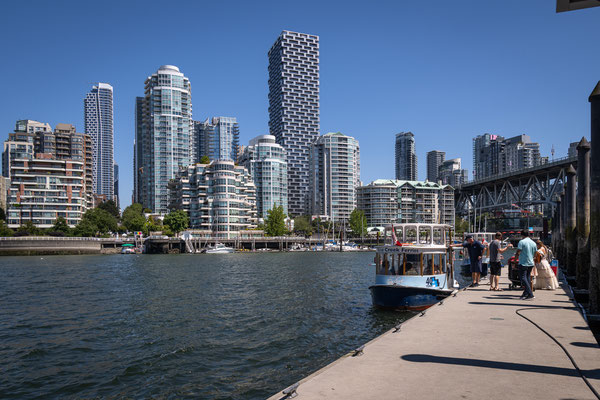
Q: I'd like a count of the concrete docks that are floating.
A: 1